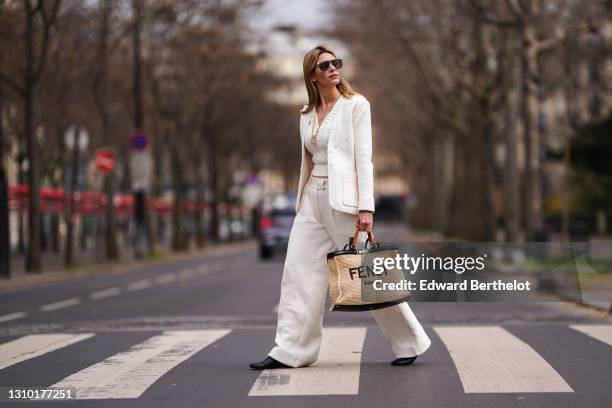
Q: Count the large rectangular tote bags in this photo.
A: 1